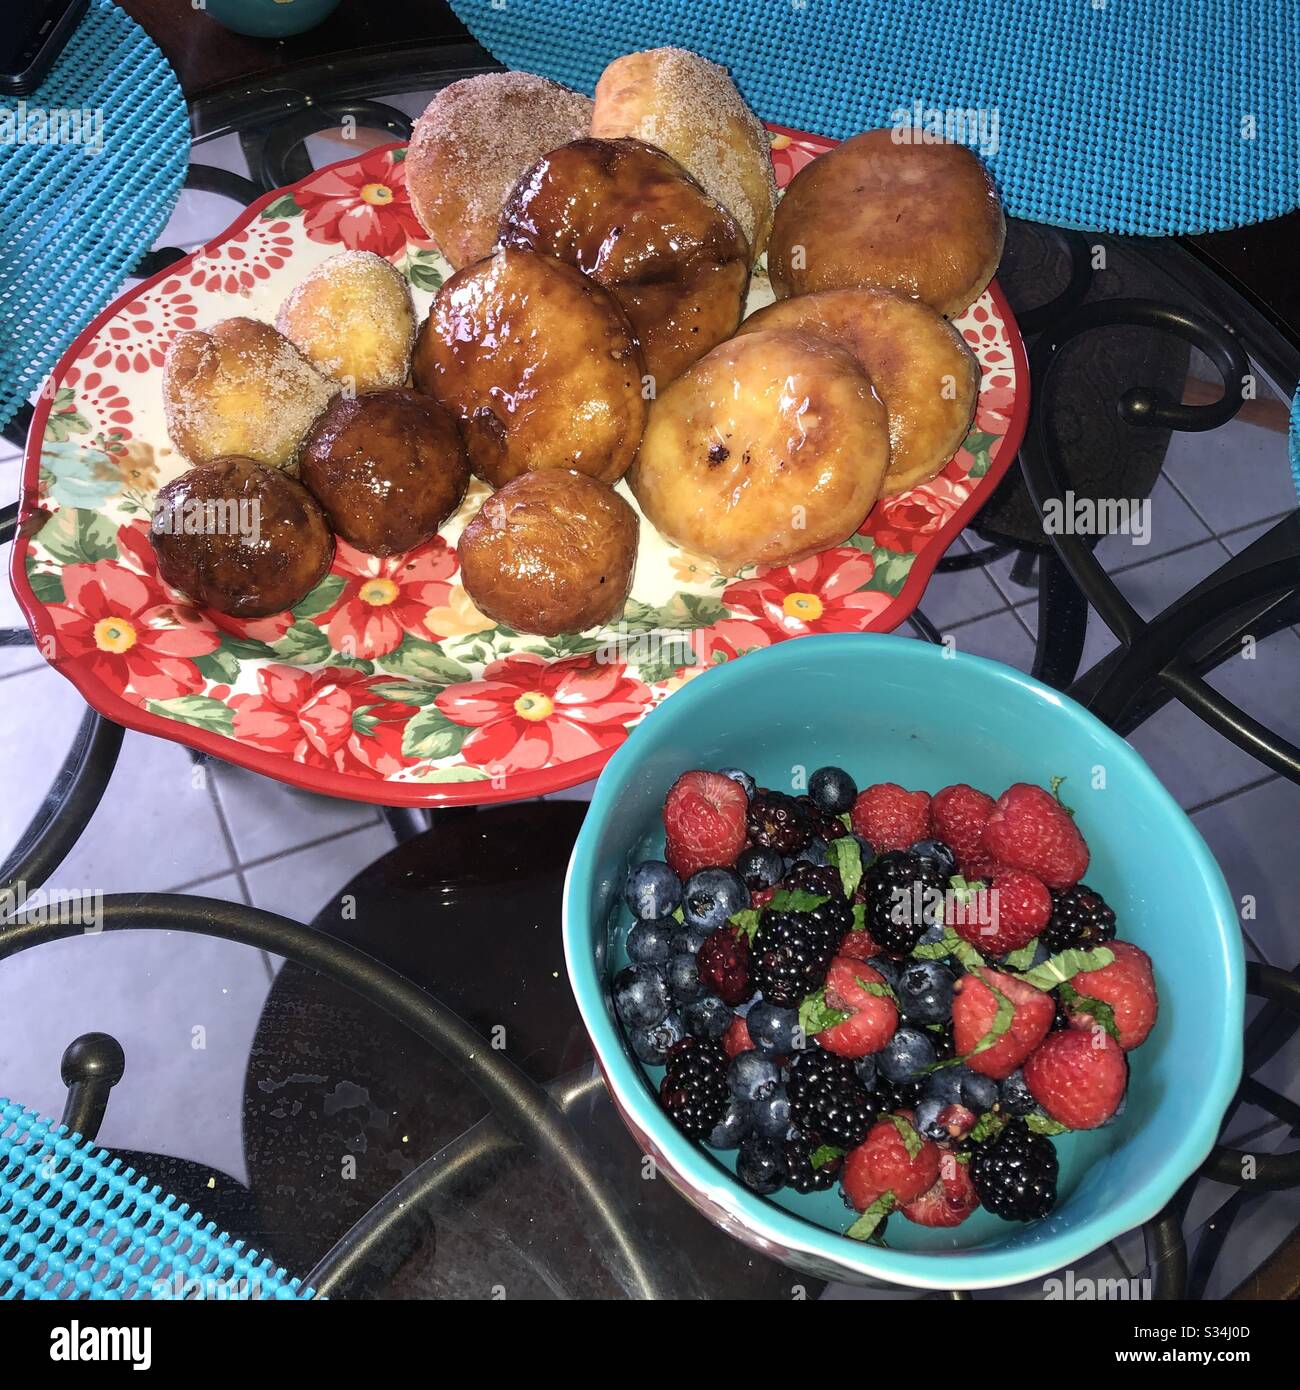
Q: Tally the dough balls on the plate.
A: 12